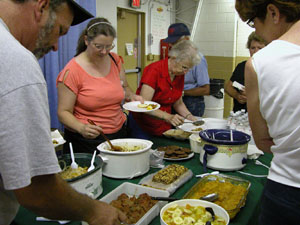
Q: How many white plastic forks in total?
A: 2